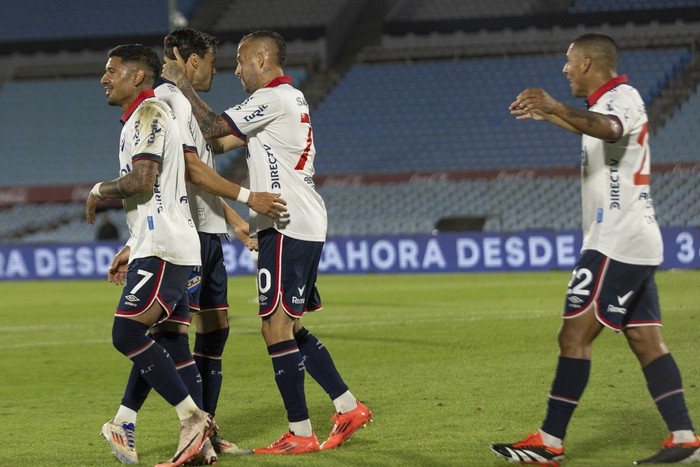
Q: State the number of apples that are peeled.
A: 0